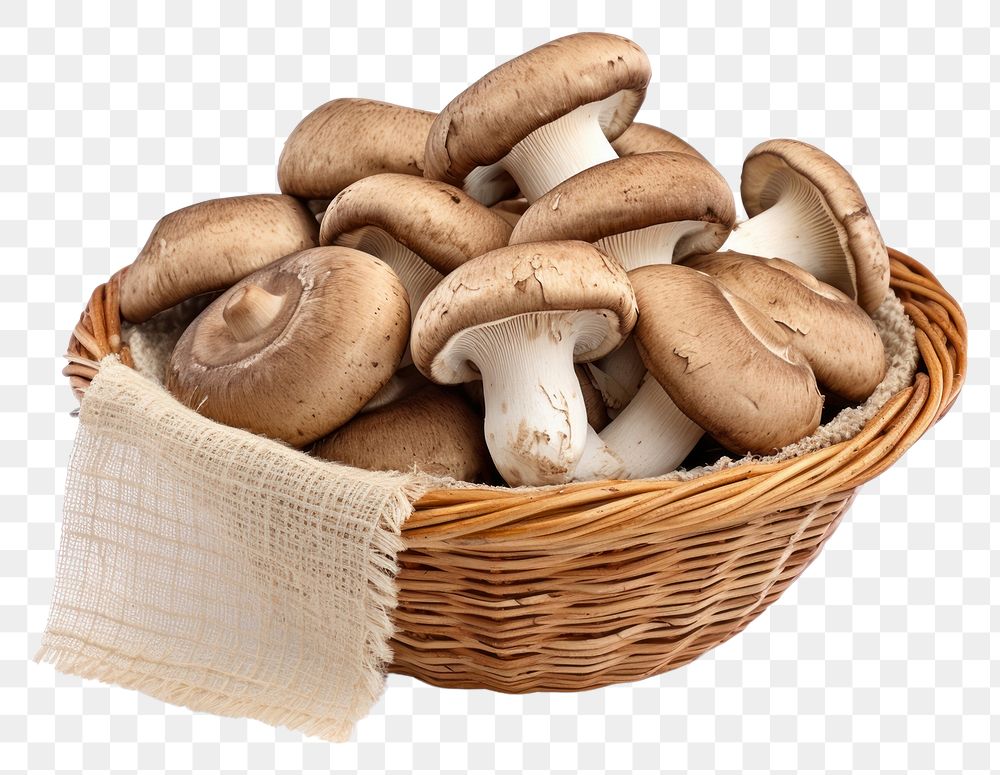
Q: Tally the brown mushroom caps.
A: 12